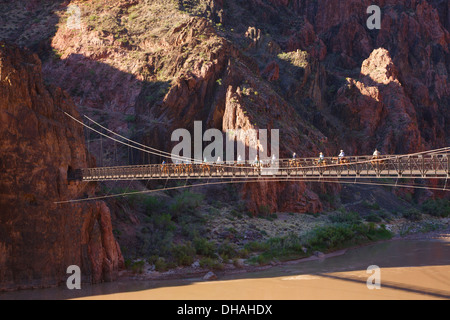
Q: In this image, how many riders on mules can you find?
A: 12